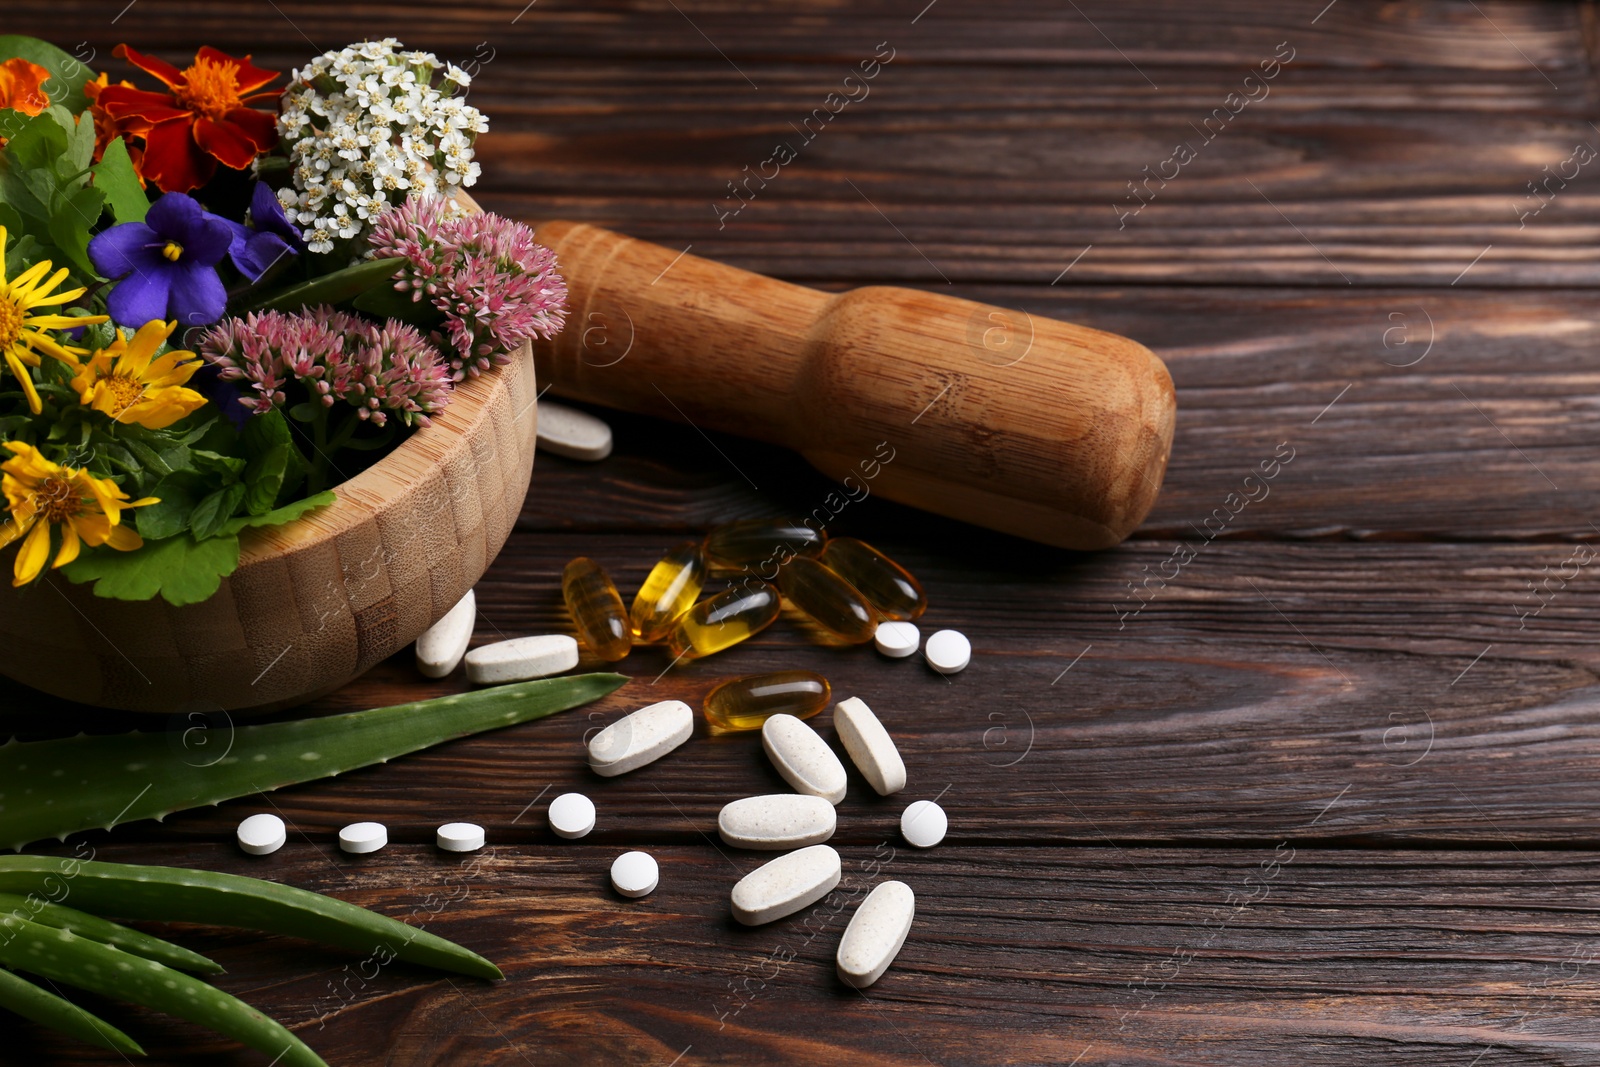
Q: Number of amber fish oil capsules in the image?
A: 7